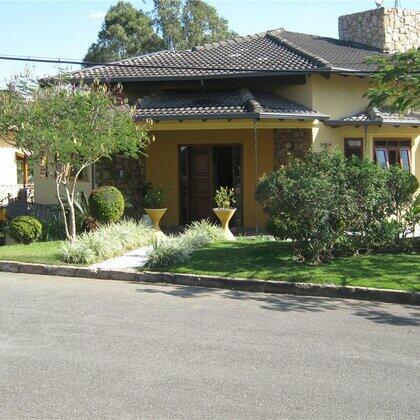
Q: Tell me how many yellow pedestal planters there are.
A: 2